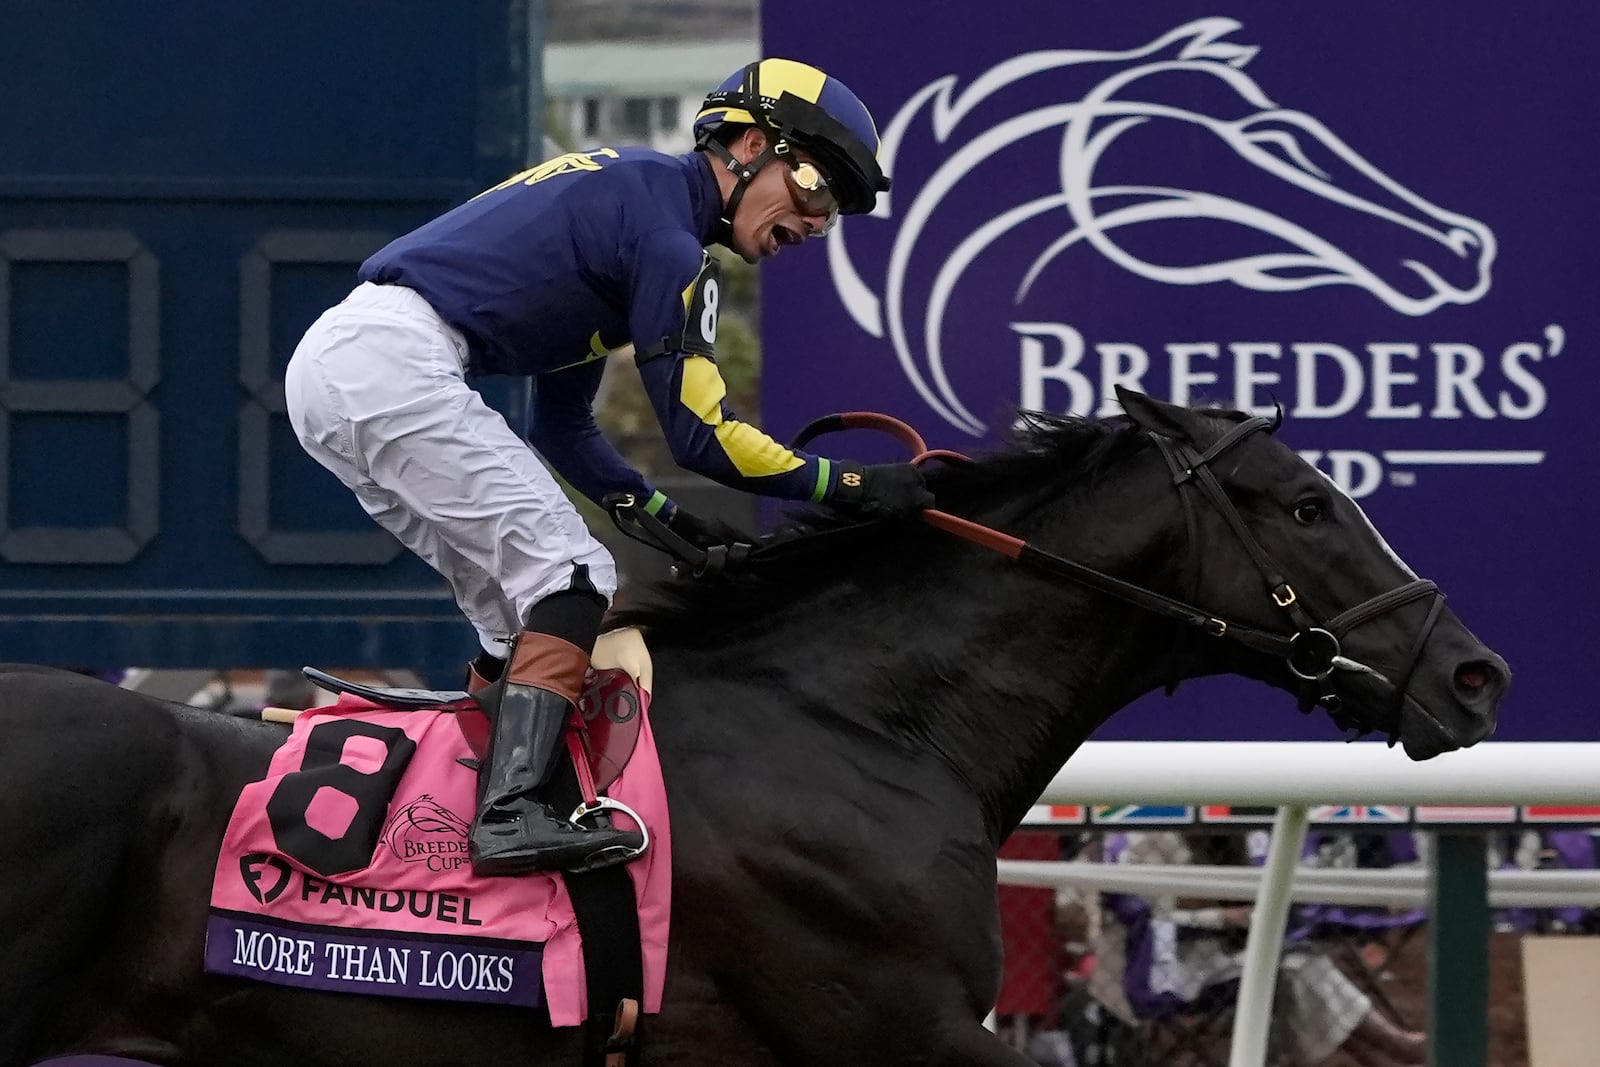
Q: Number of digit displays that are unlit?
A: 2